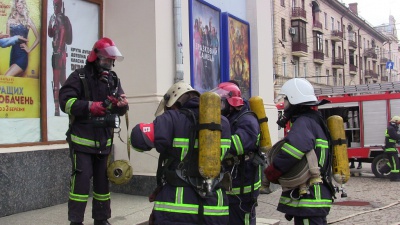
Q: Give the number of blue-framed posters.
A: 2